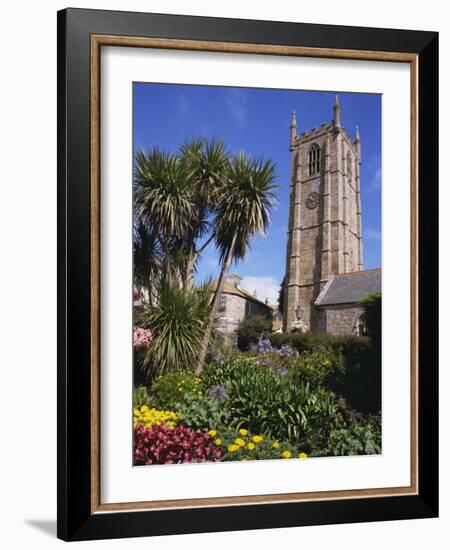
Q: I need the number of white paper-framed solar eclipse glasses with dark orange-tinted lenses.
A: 0